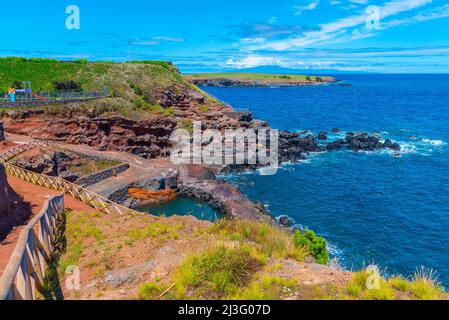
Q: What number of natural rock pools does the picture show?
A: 1